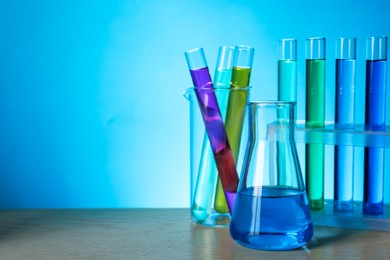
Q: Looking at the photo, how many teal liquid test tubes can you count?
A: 2